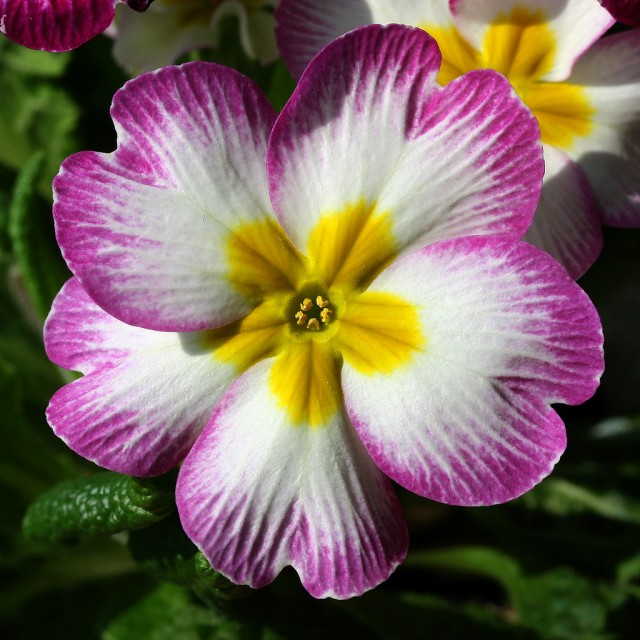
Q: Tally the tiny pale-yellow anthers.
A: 5